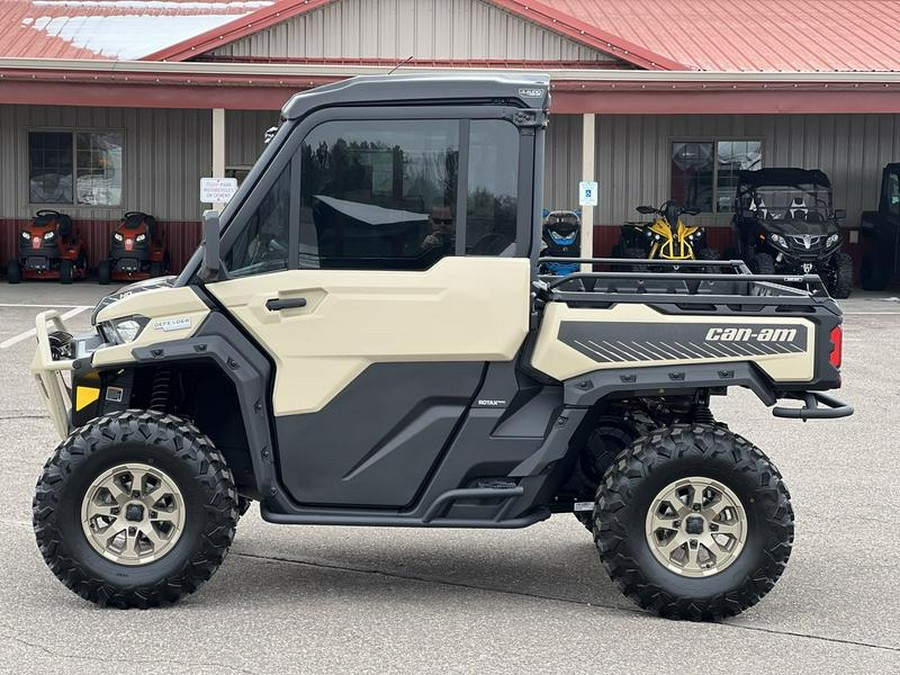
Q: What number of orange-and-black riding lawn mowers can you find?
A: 2